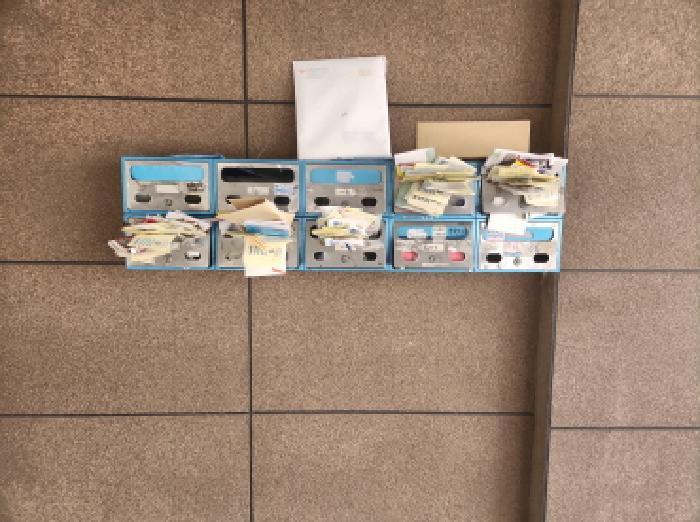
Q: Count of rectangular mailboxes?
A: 10